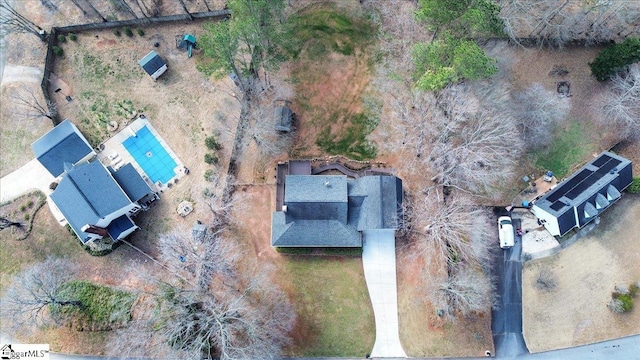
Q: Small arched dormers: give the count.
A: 3